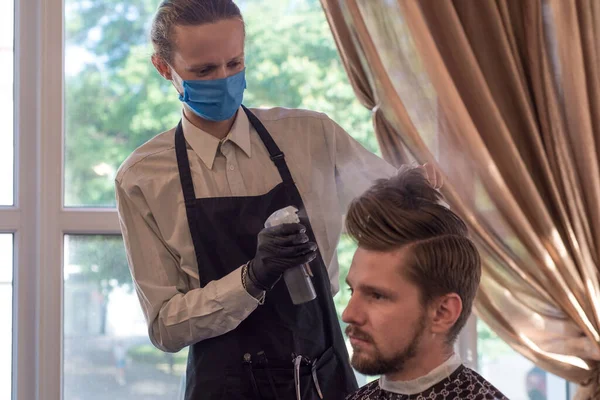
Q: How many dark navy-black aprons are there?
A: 1